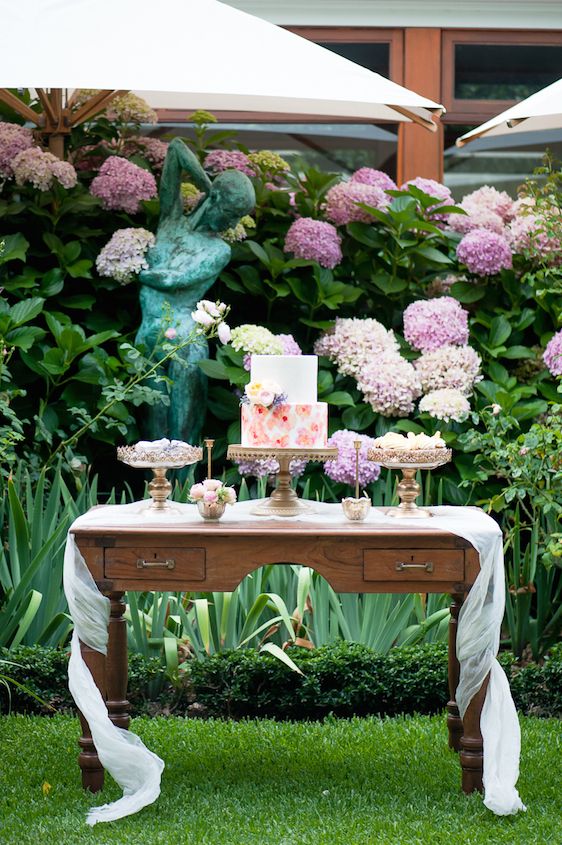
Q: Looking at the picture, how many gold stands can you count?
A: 3